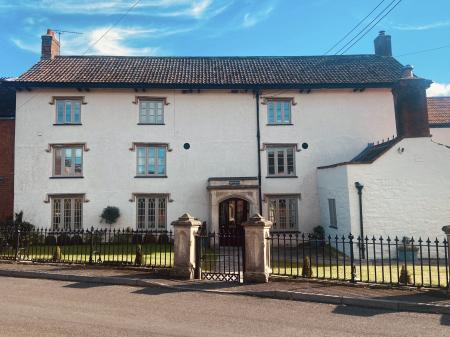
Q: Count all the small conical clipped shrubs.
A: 4